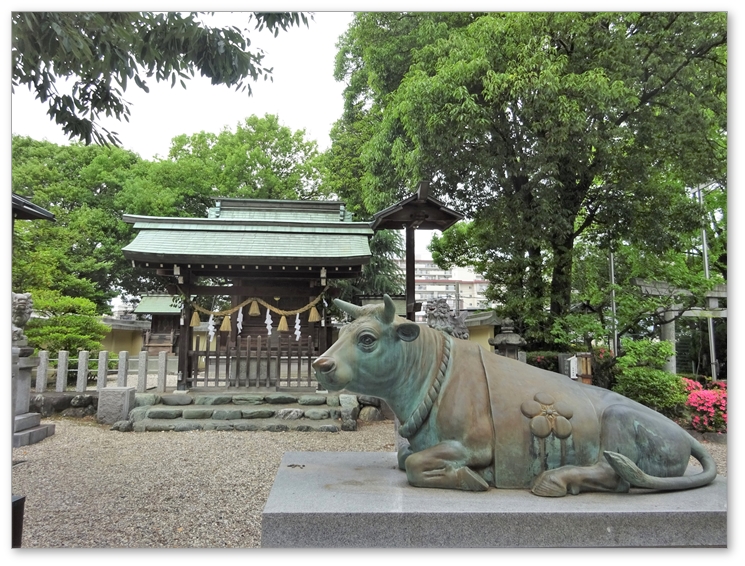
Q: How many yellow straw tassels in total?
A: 5